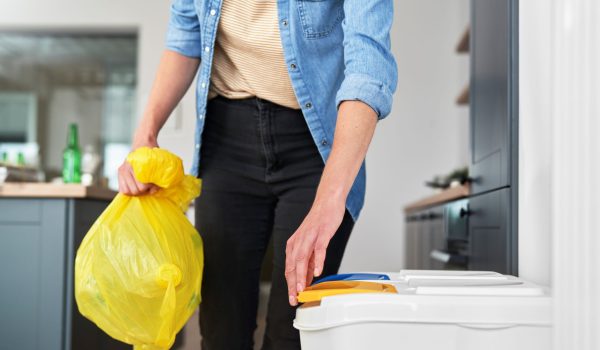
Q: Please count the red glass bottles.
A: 0